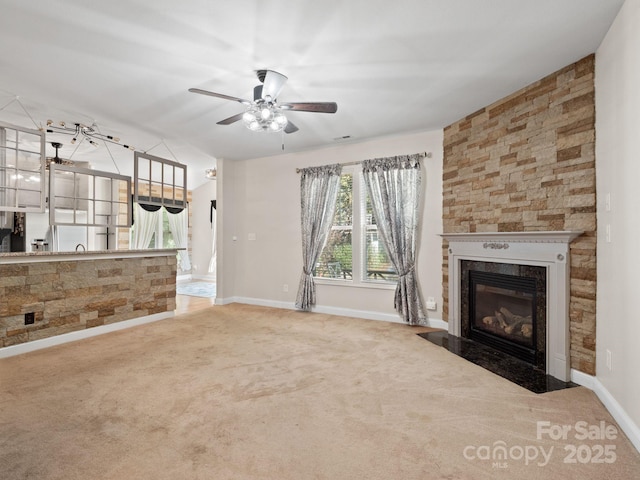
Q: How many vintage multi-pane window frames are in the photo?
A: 3